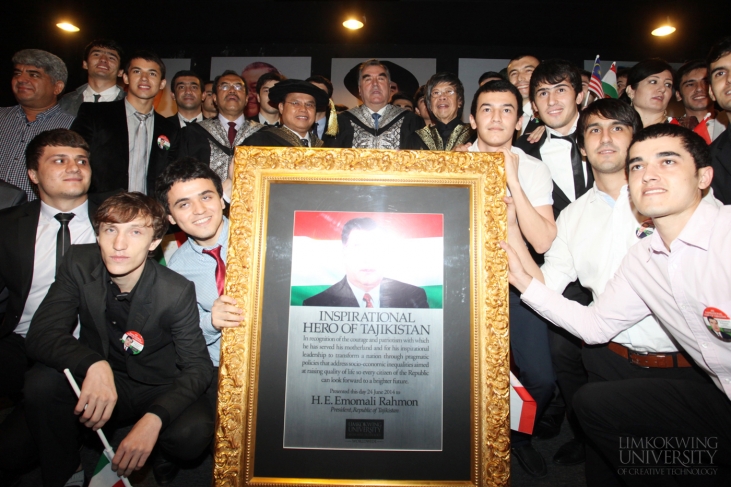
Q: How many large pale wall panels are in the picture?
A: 5